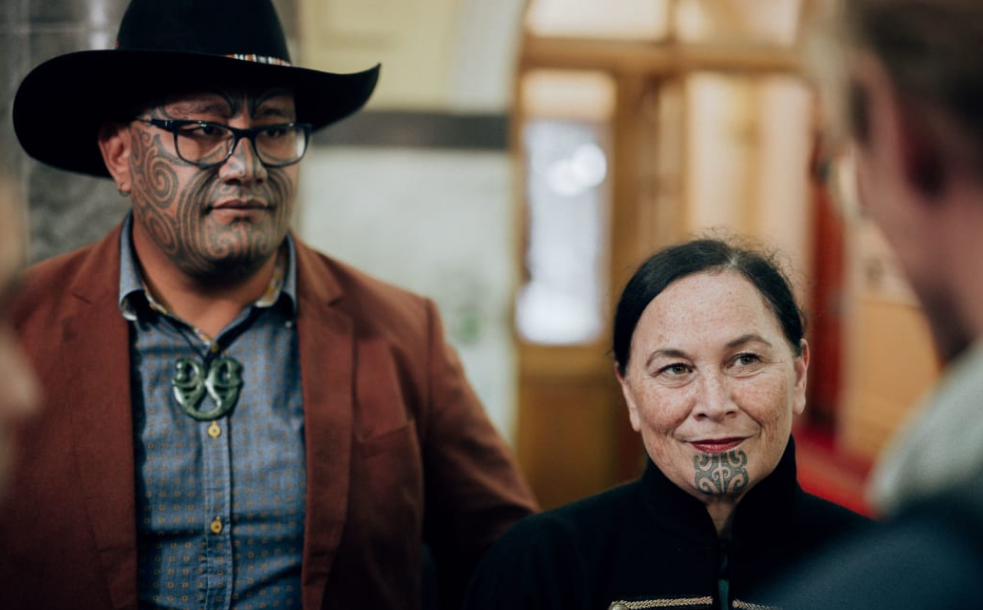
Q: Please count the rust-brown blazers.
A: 1